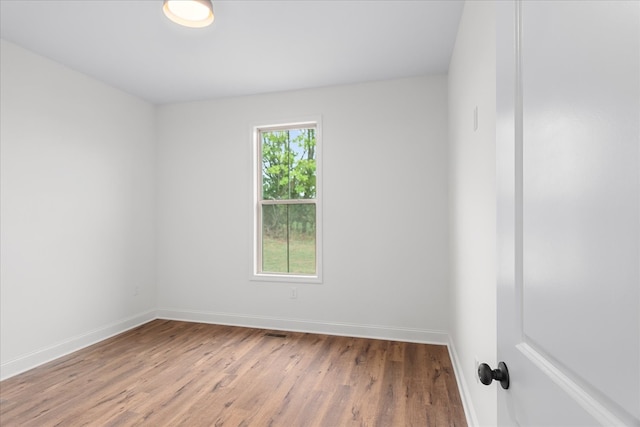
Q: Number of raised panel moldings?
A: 1